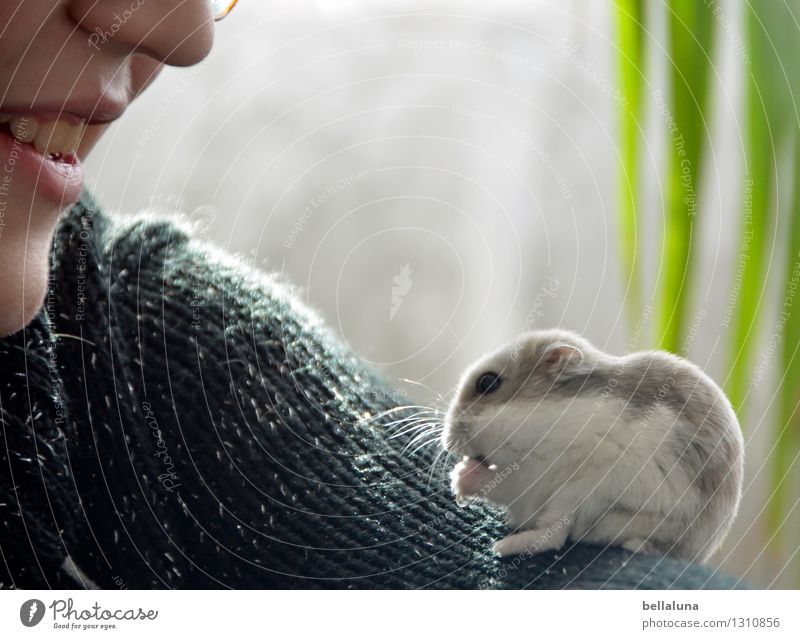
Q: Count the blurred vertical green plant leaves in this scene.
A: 4